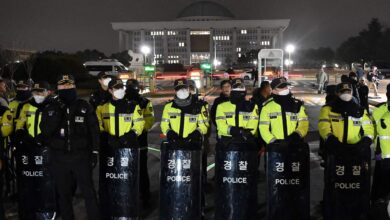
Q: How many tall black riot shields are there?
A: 6